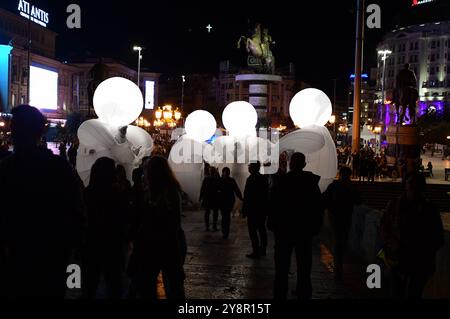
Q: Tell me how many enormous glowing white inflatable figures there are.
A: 4